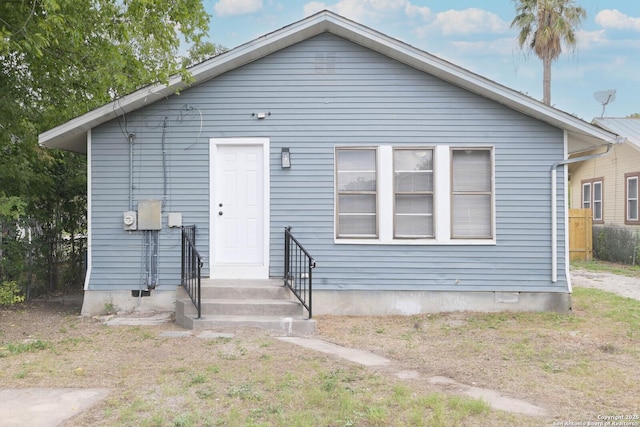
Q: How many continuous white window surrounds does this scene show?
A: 1